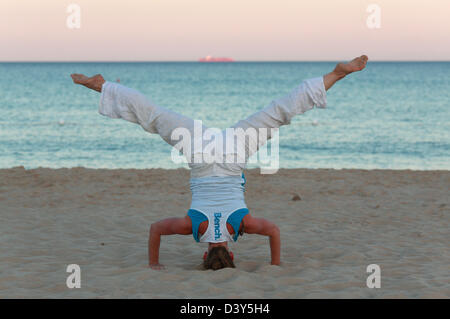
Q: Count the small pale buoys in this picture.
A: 2